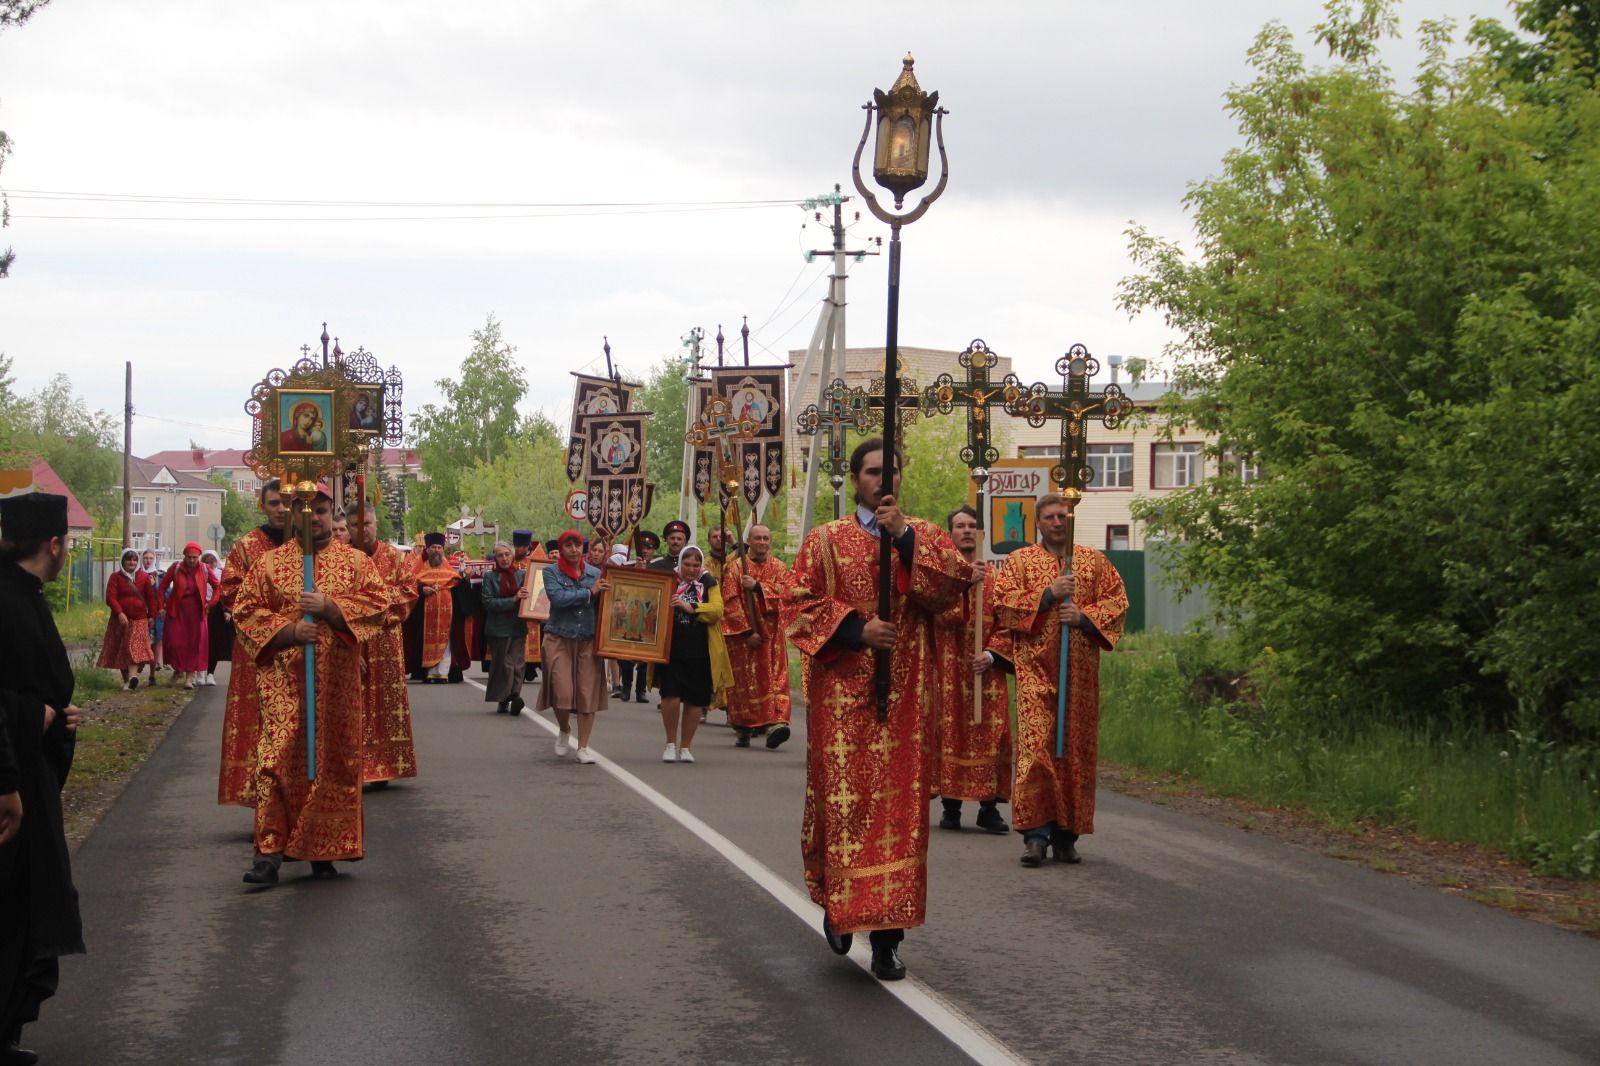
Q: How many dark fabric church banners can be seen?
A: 4